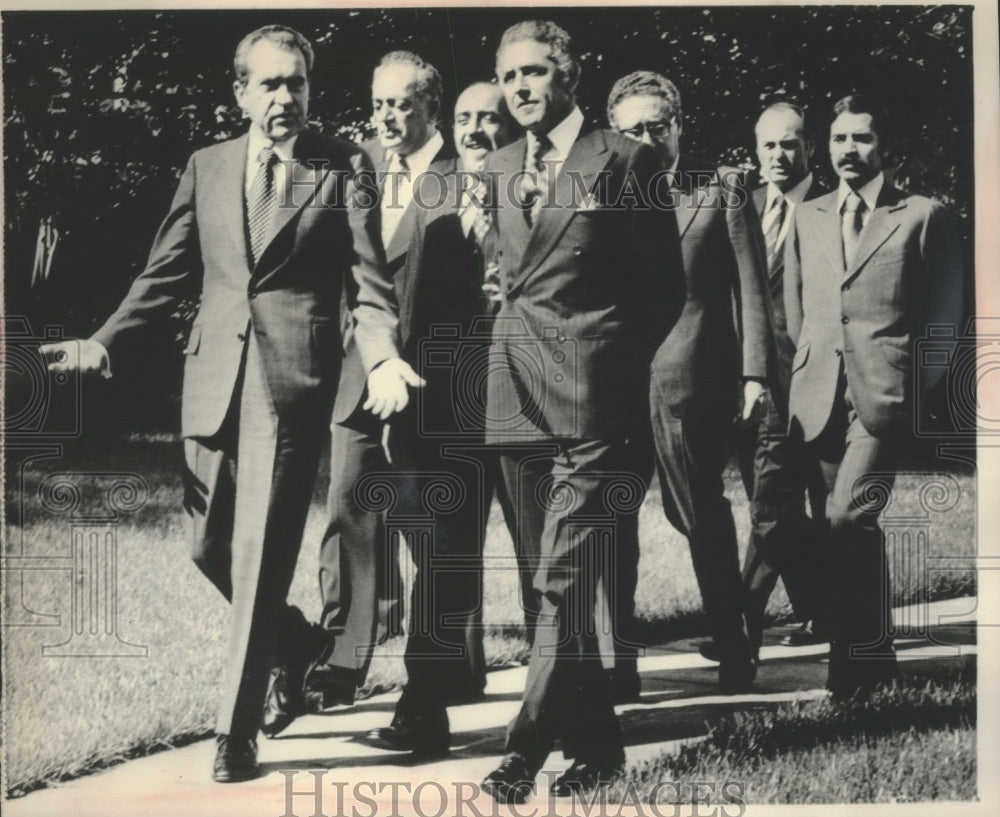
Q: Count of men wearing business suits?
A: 7